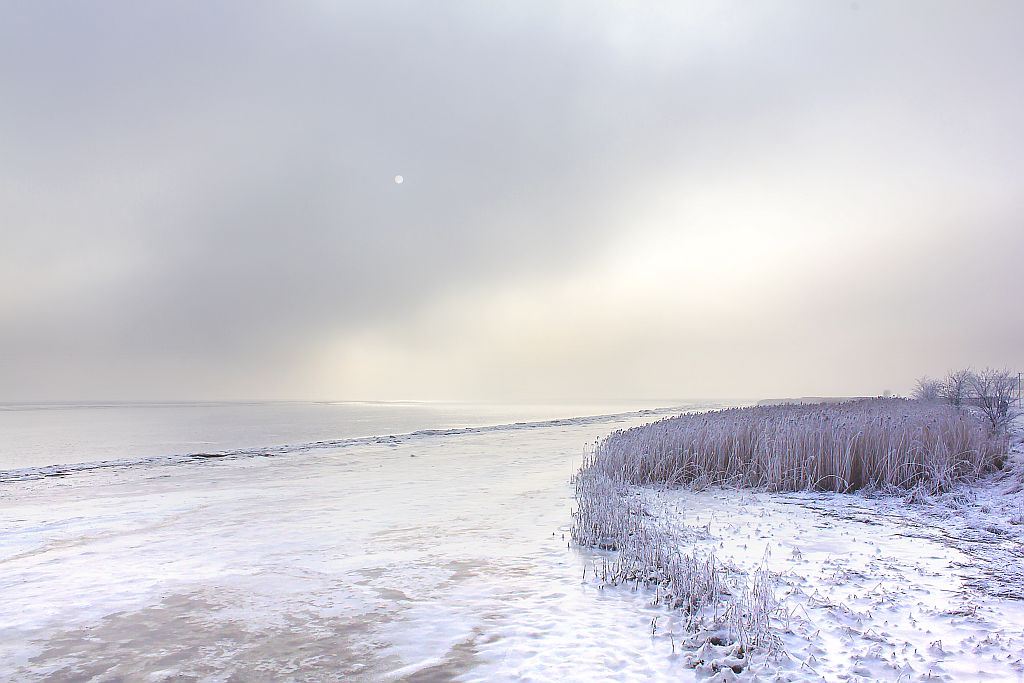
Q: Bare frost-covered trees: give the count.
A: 3